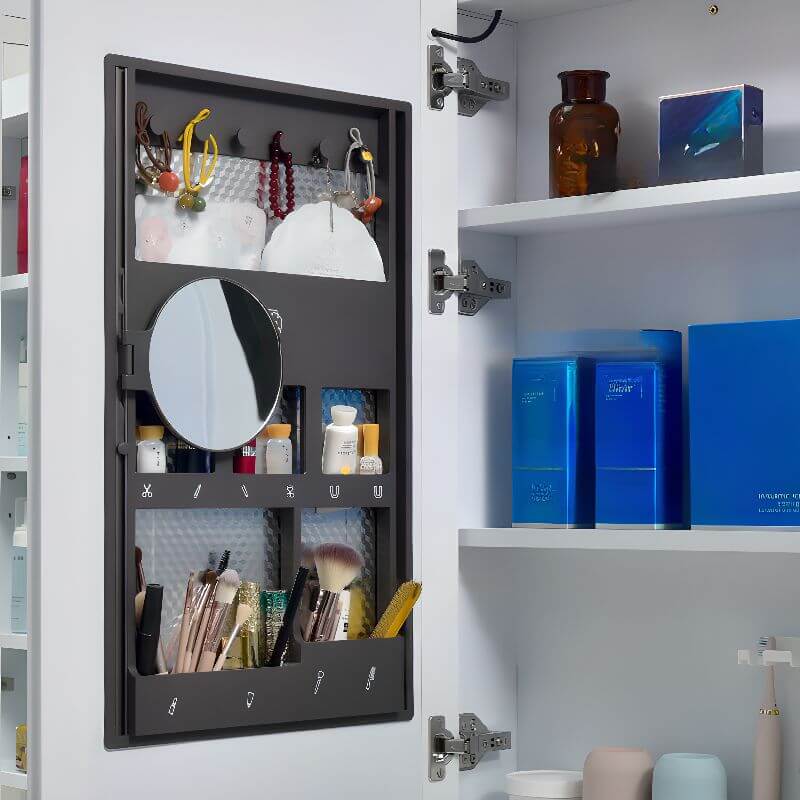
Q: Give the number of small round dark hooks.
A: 6